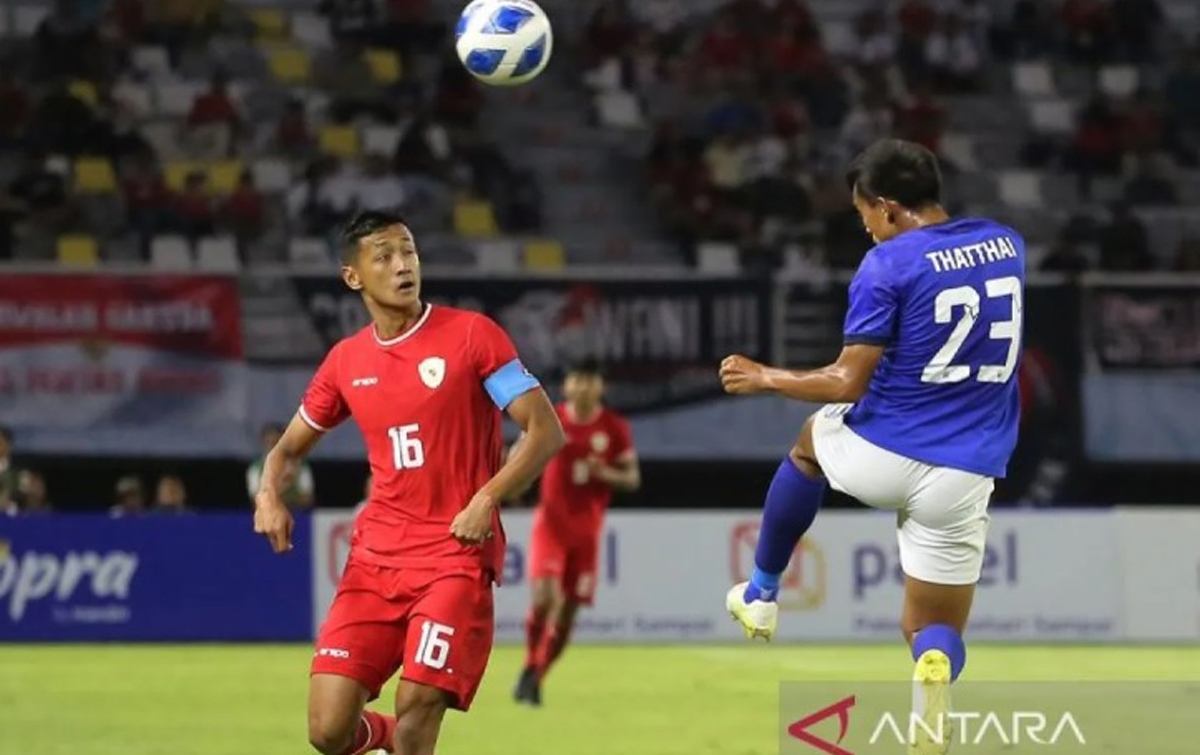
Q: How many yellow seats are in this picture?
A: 11